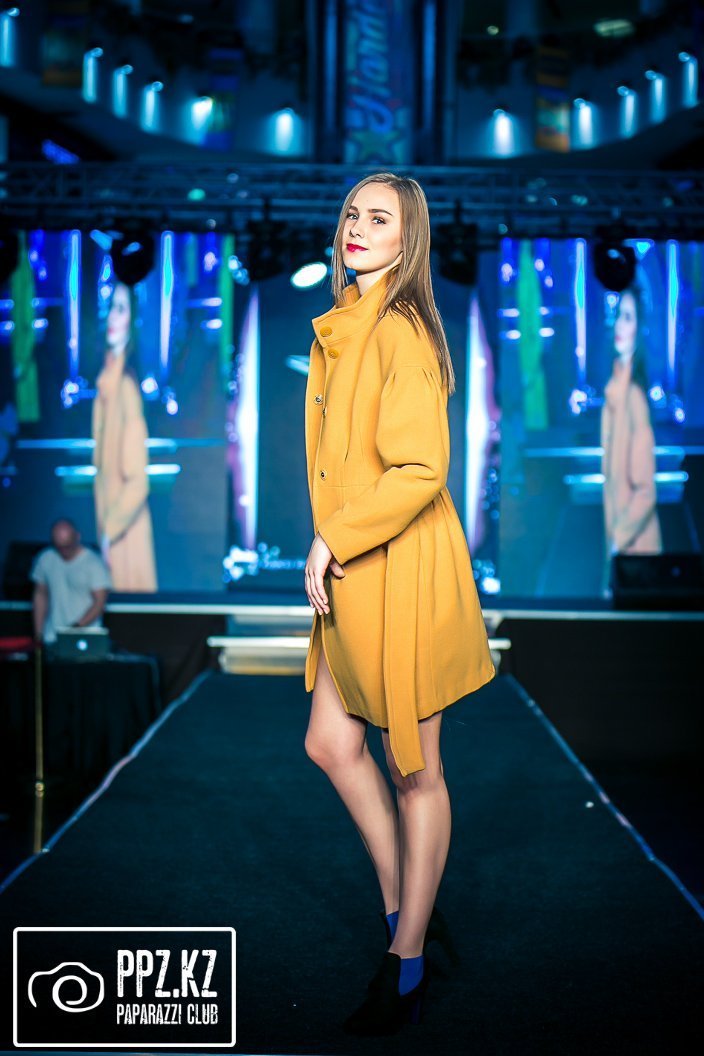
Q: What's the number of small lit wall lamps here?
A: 11